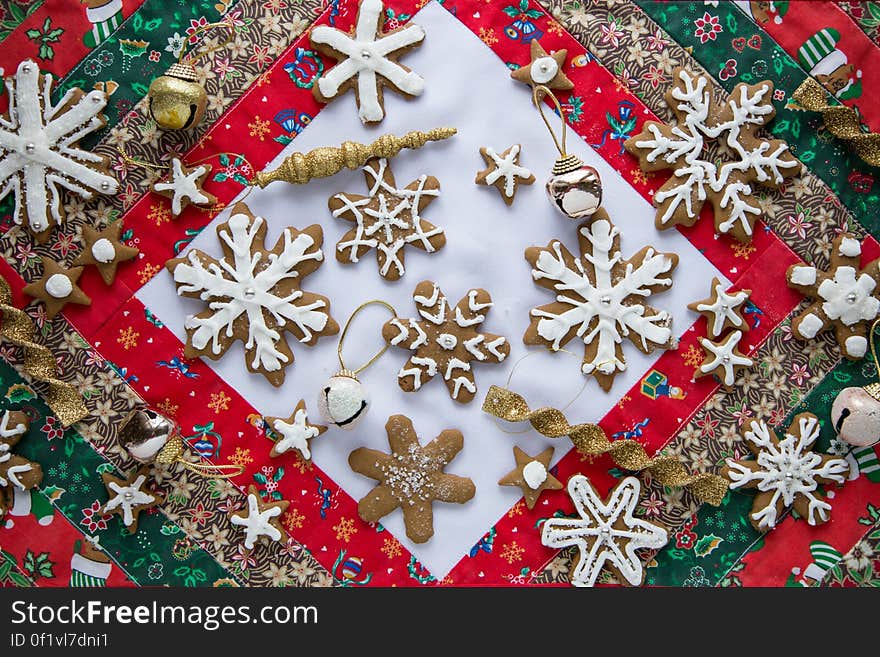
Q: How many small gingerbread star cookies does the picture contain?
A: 11